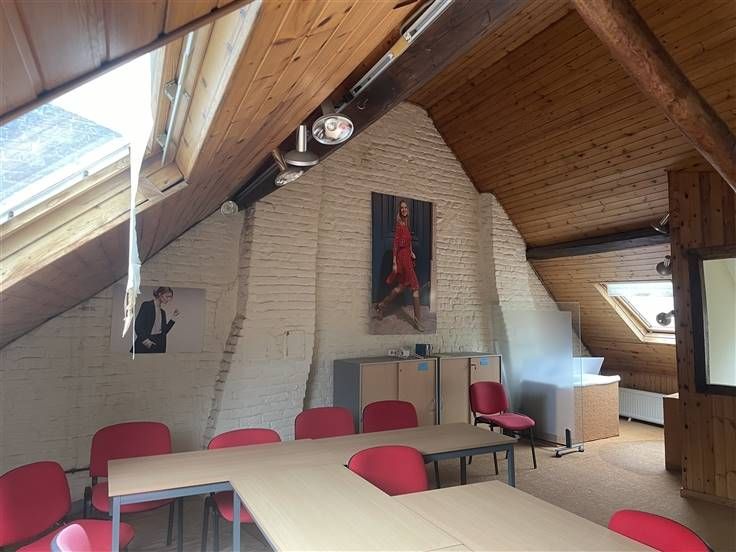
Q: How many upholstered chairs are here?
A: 9